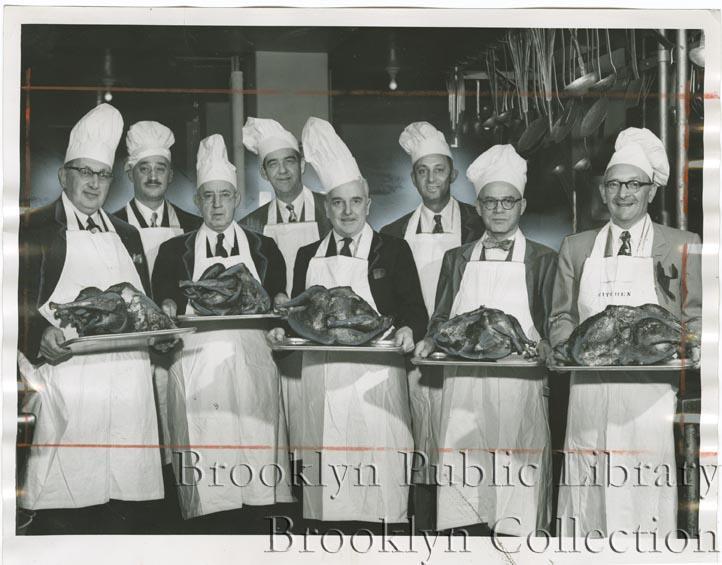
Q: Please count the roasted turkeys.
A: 5